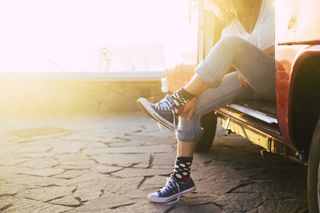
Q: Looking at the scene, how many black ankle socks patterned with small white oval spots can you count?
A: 2